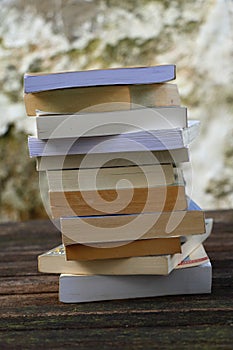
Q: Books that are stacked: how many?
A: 11